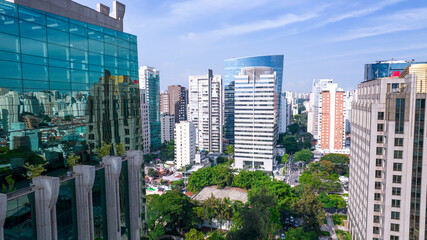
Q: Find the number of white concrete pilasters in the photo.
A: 5